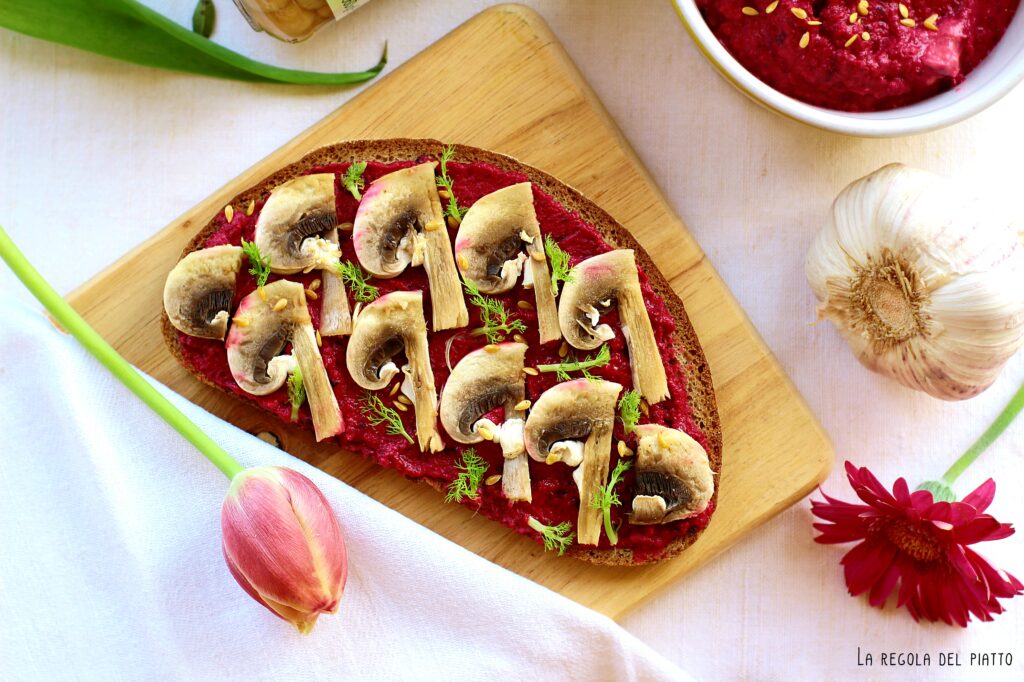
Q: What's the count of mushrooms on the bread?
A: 10